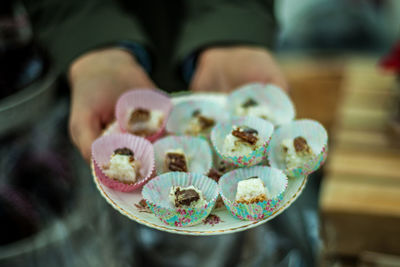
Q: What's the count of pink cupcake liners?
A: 2